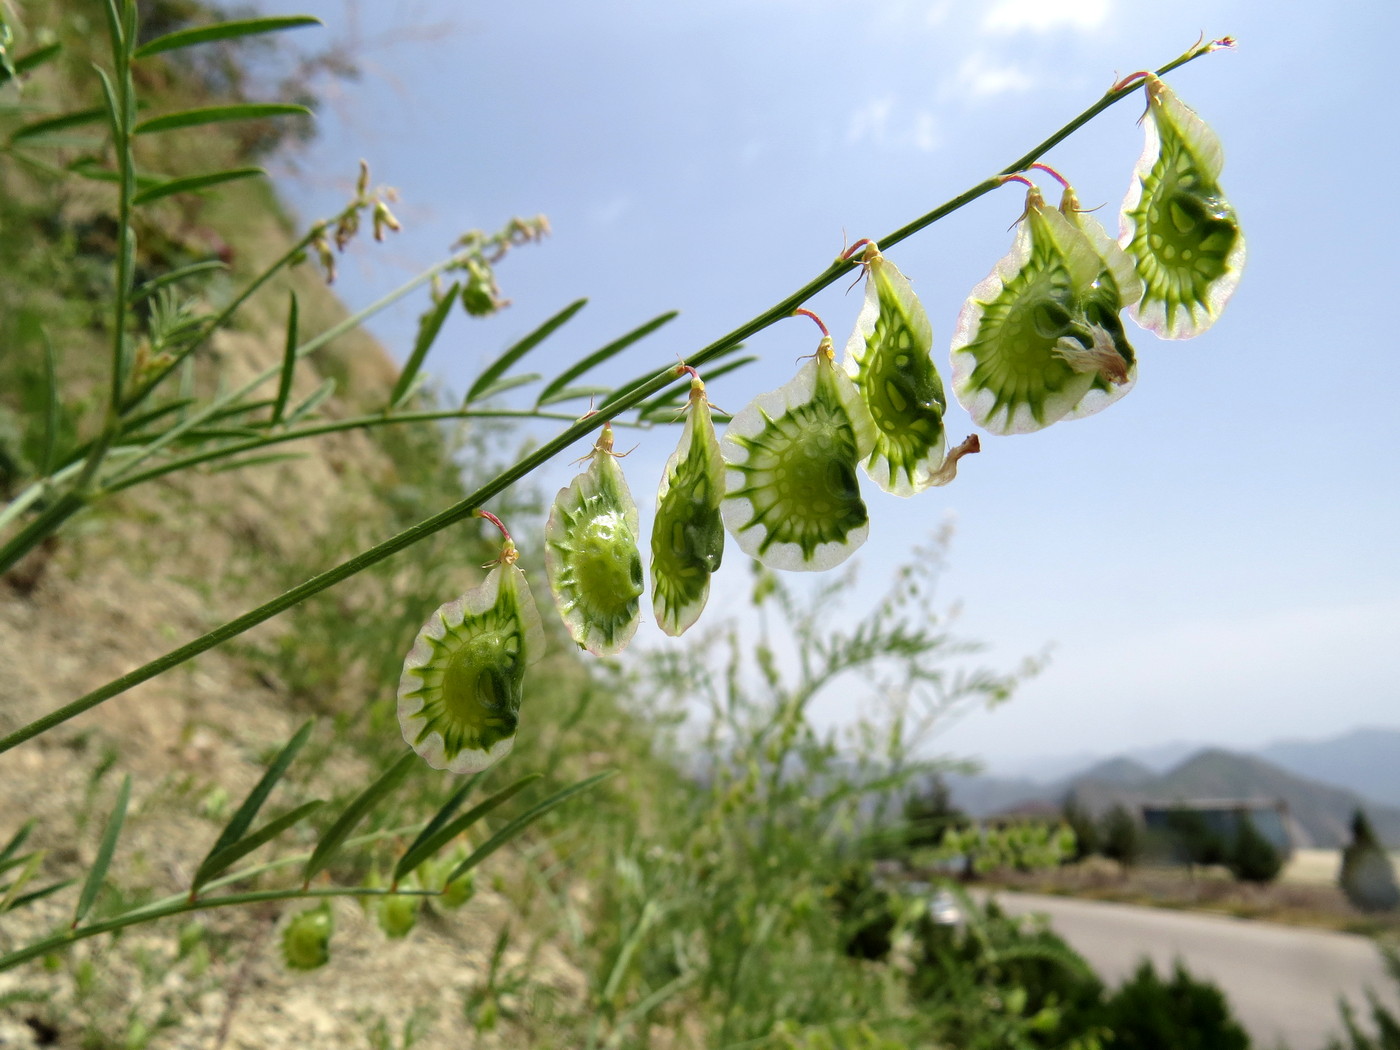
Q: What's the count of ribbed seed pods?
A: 8